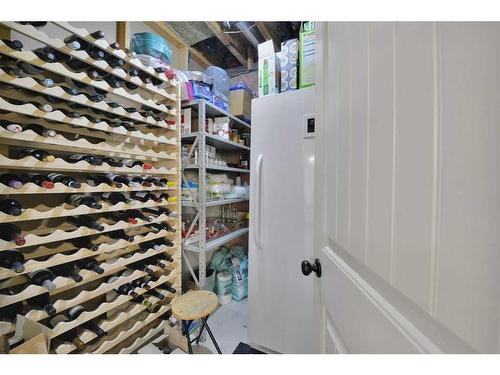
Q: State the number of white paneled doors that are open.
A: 1